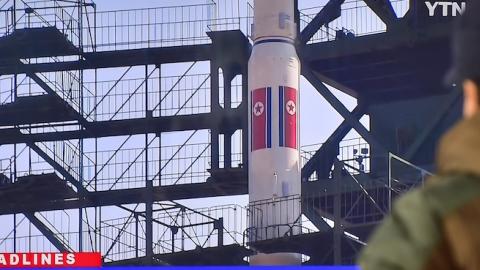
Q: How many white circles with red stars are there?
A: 2